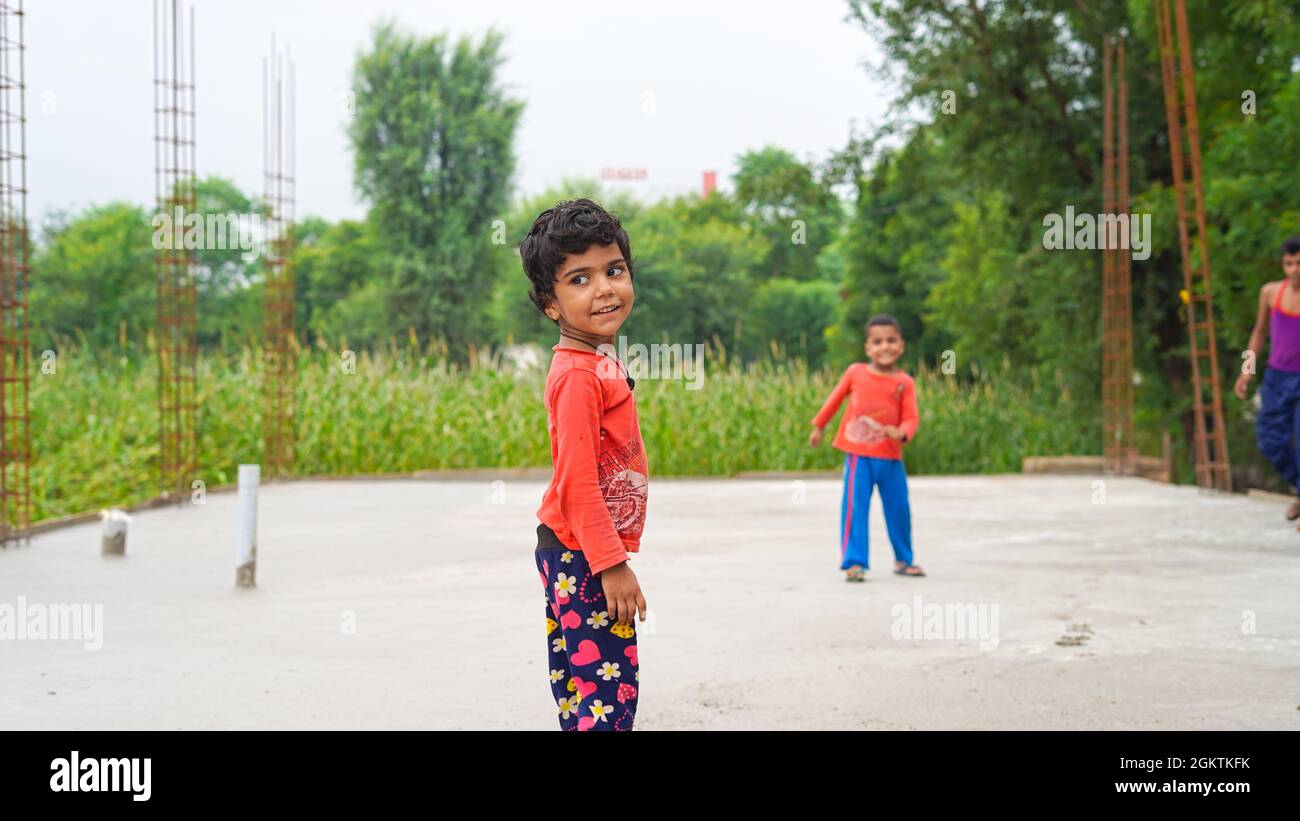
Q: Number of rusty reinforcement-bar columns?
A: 5